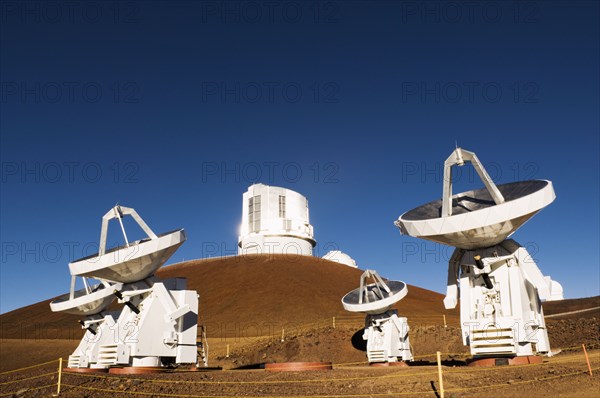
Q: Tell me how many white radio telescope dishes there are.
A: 4